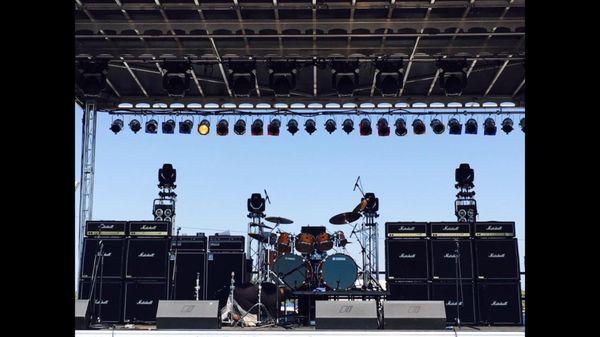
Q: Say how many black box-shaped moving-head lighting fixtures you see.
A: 11